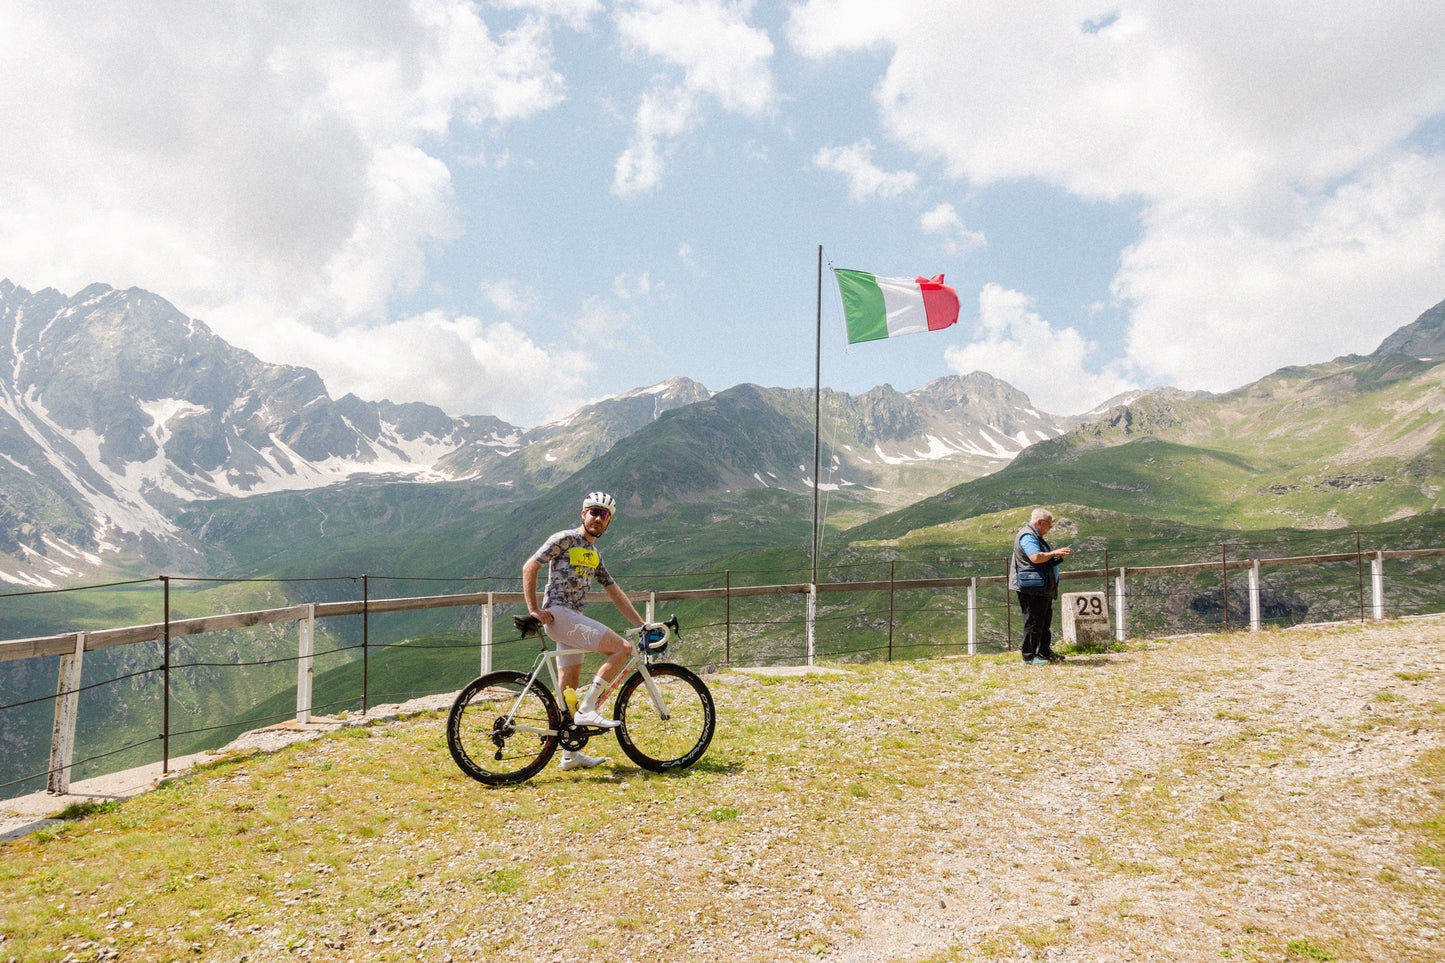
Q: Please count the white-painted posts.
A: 9